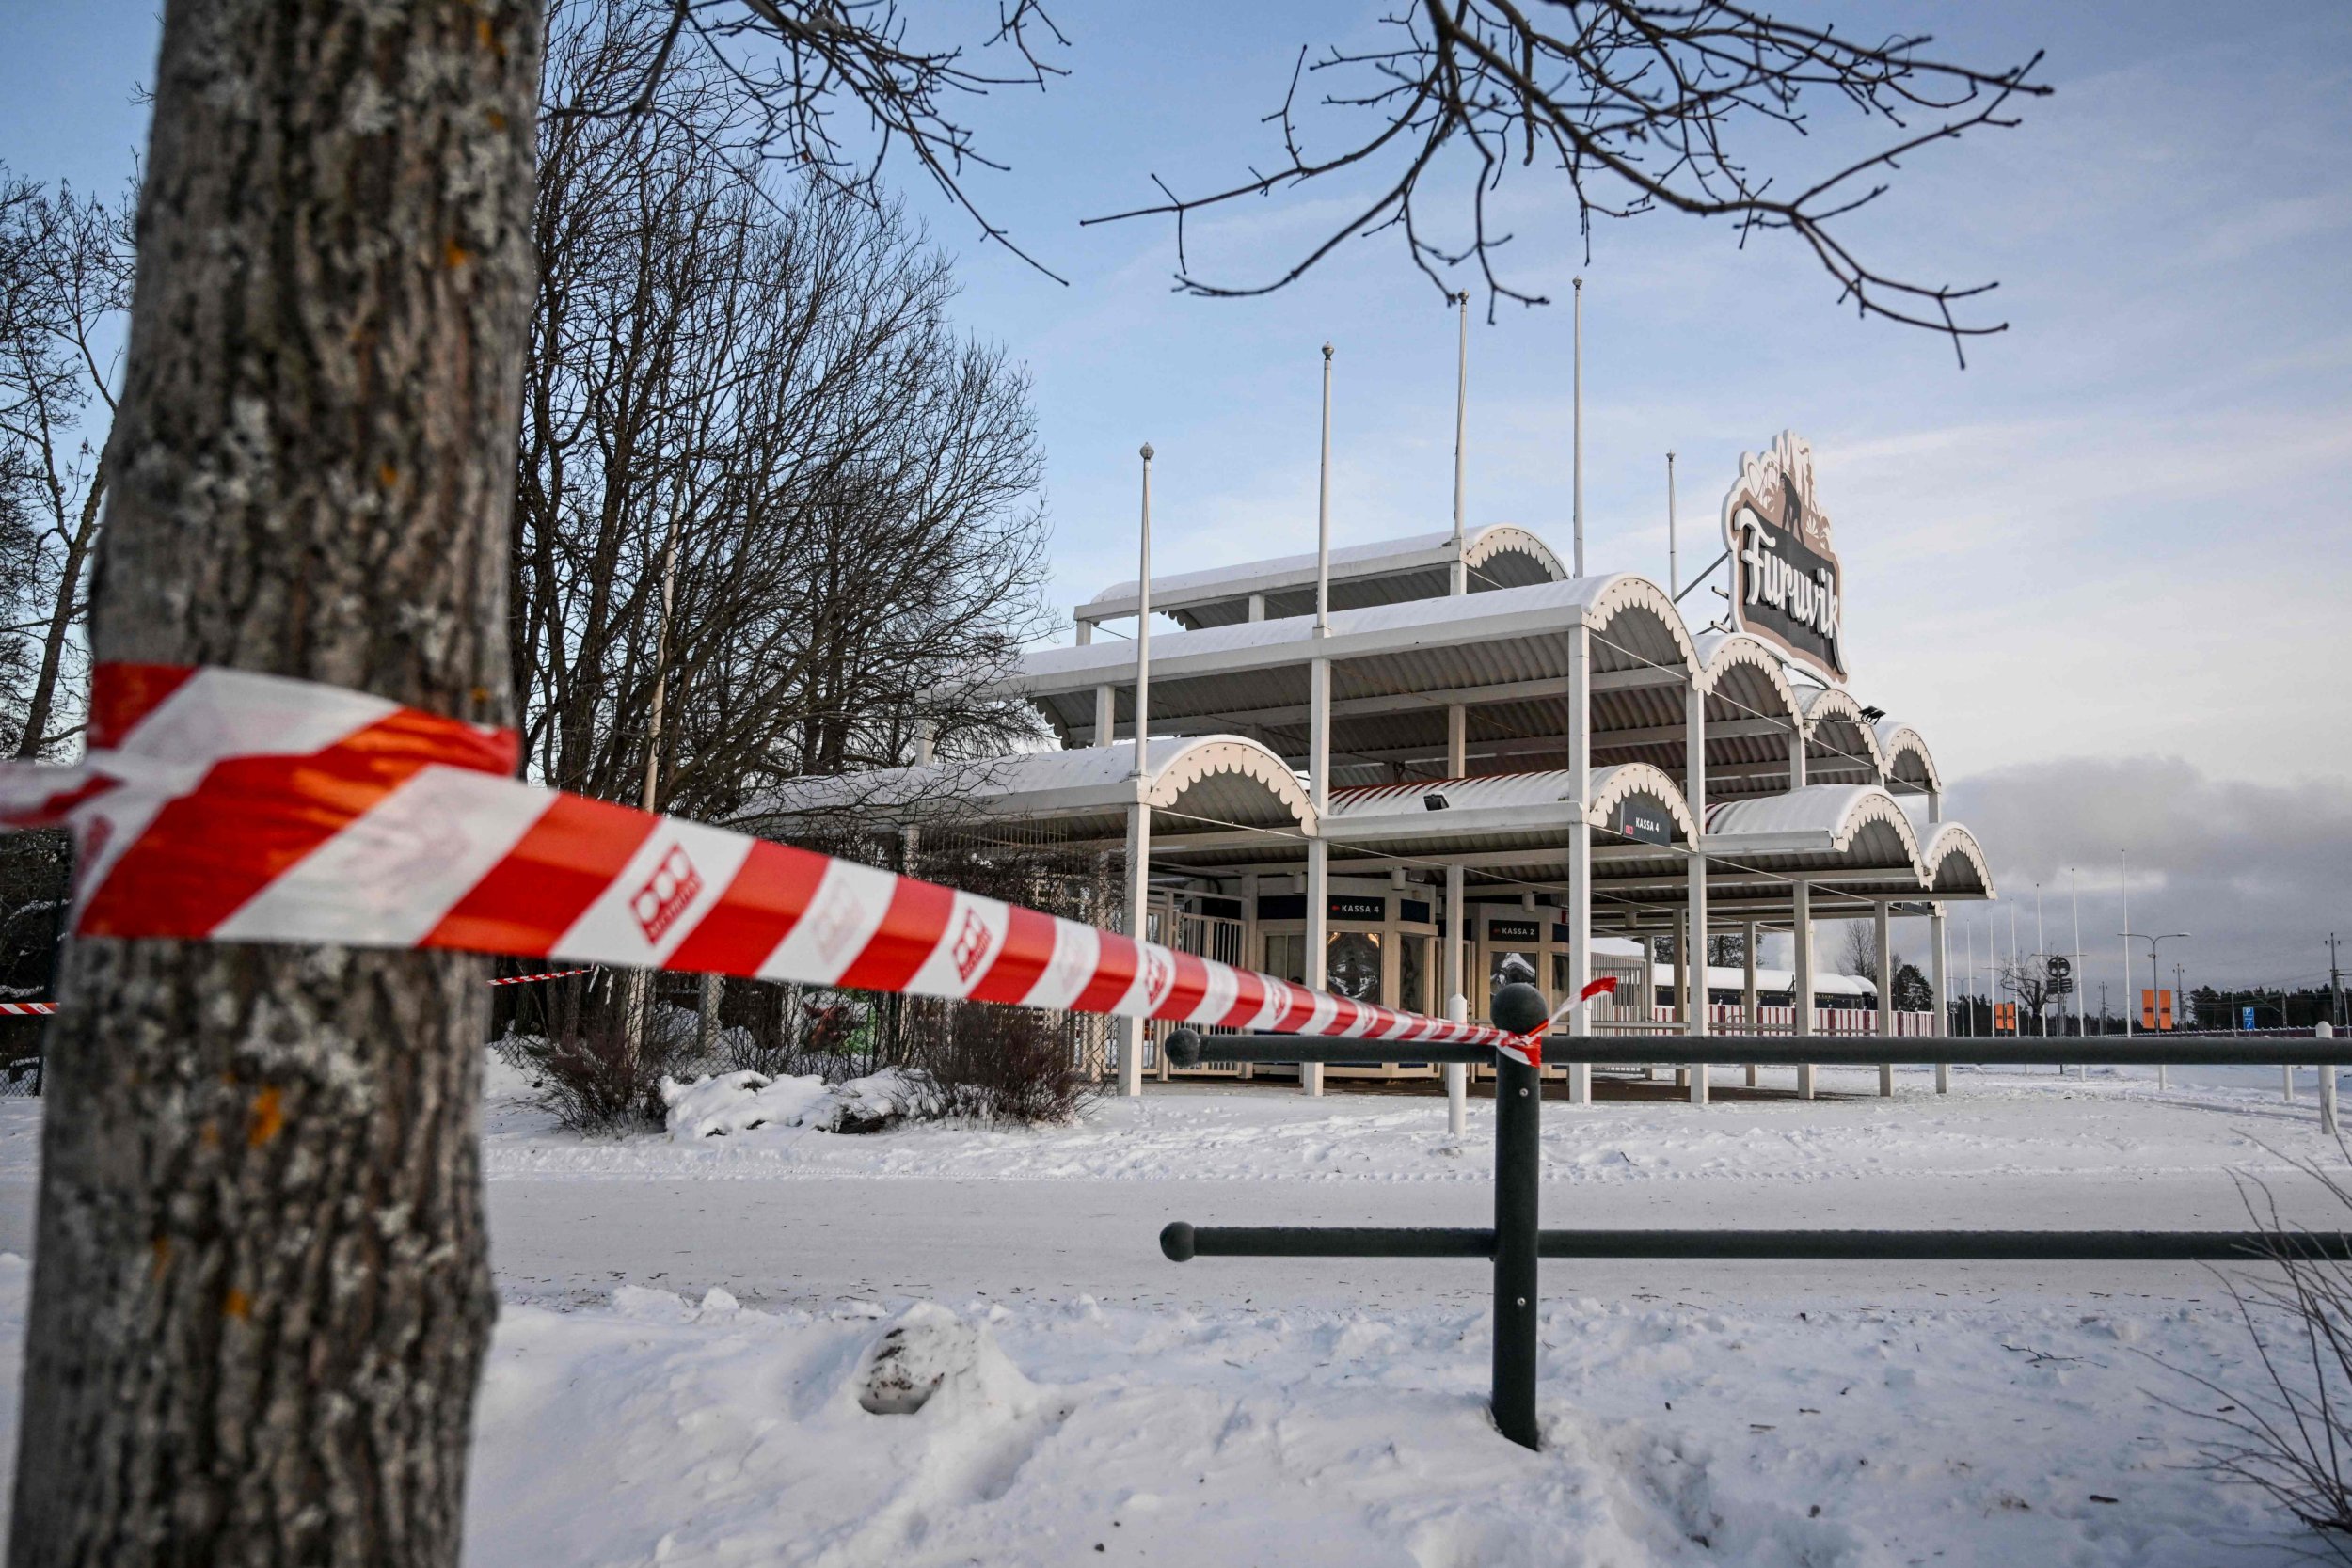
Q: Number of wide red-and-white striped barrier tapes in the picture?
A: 1